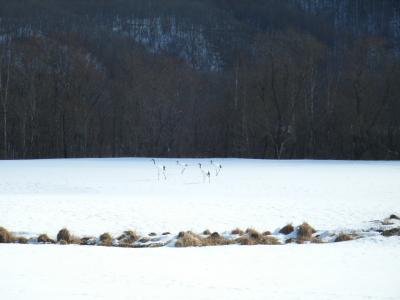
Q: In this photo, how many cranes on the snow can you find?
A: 4